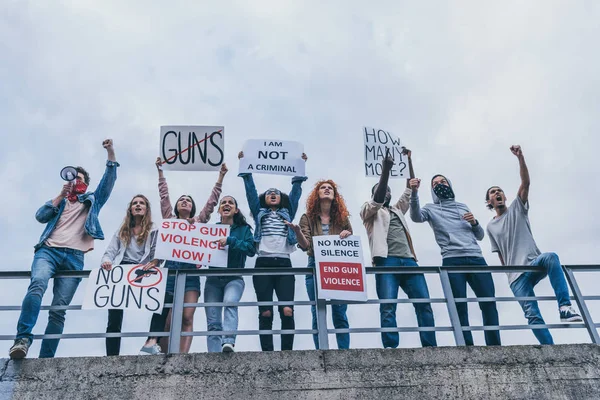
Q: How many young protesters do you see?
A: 9